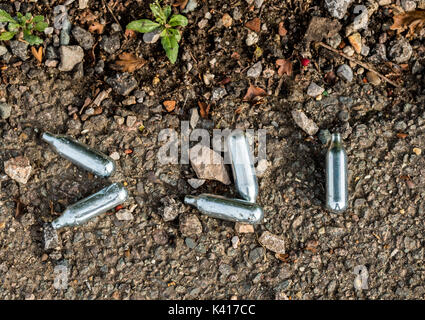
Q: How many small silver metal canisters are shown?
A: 5